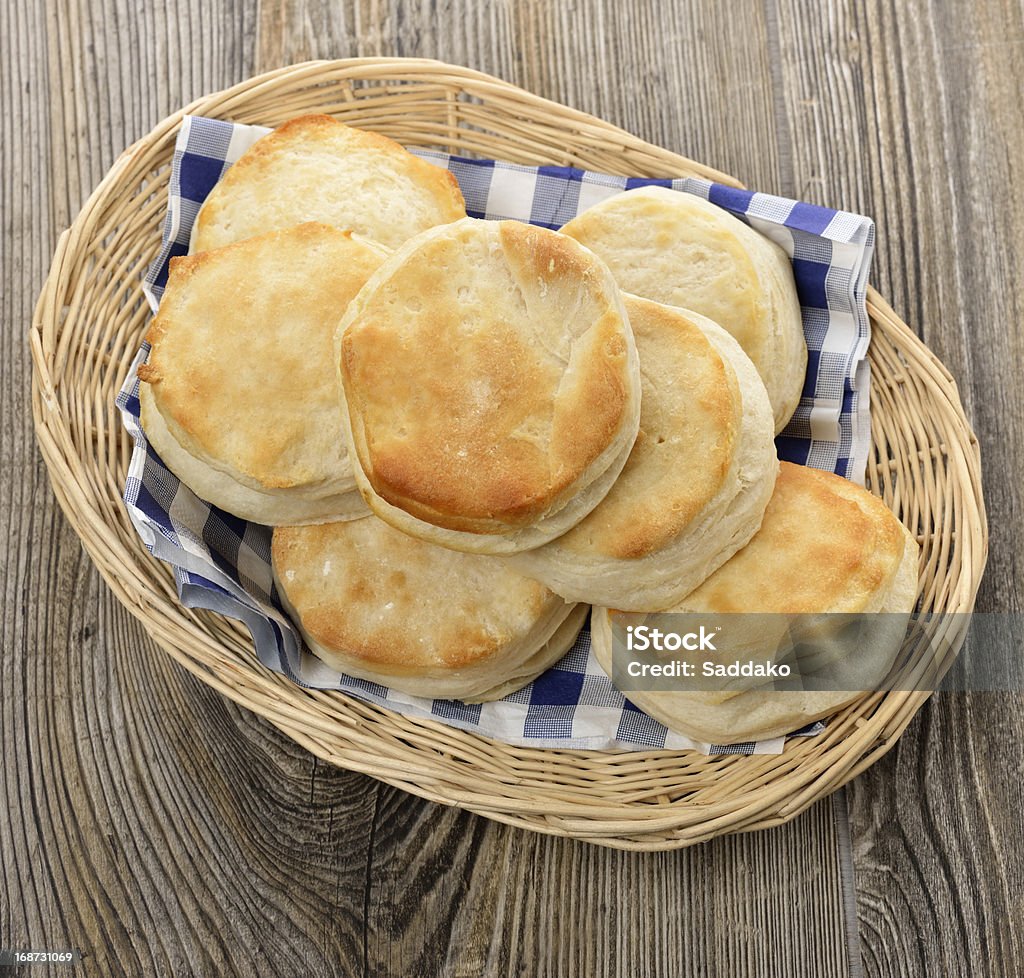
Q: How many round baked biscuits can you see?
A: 7